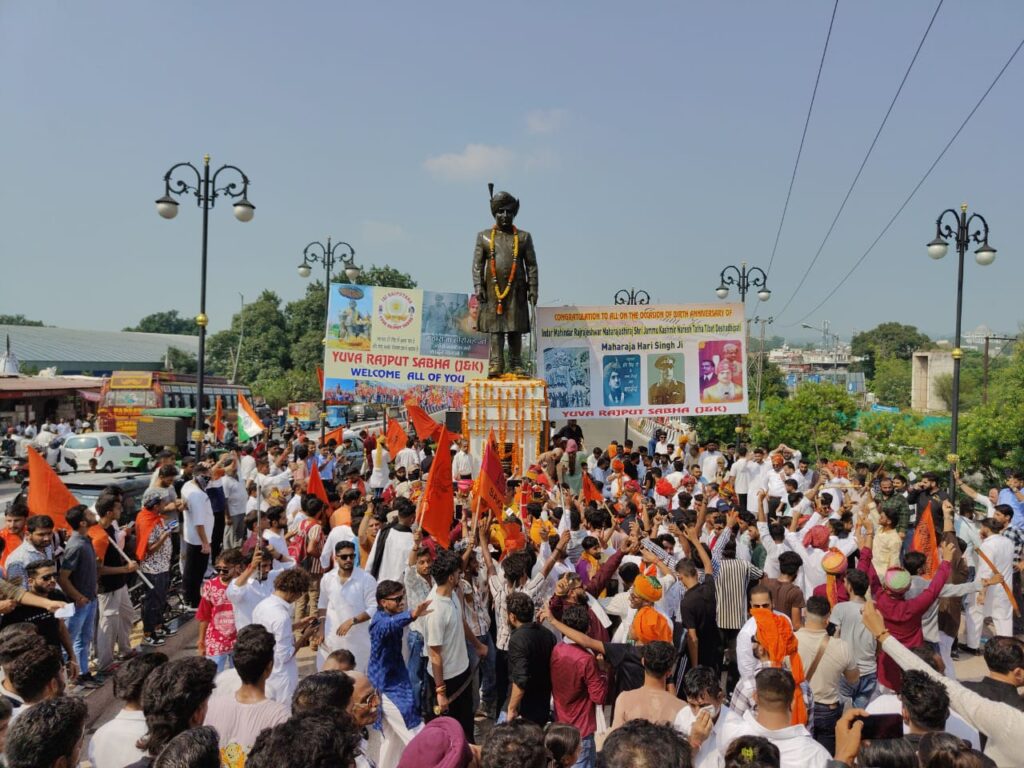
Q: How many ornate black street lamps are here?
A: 5